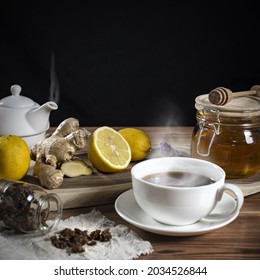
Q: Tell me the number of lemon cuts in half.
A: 1